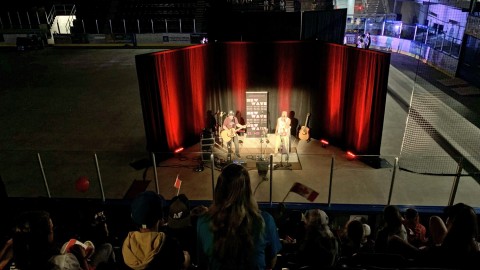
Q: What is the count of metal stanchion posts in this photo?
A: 8